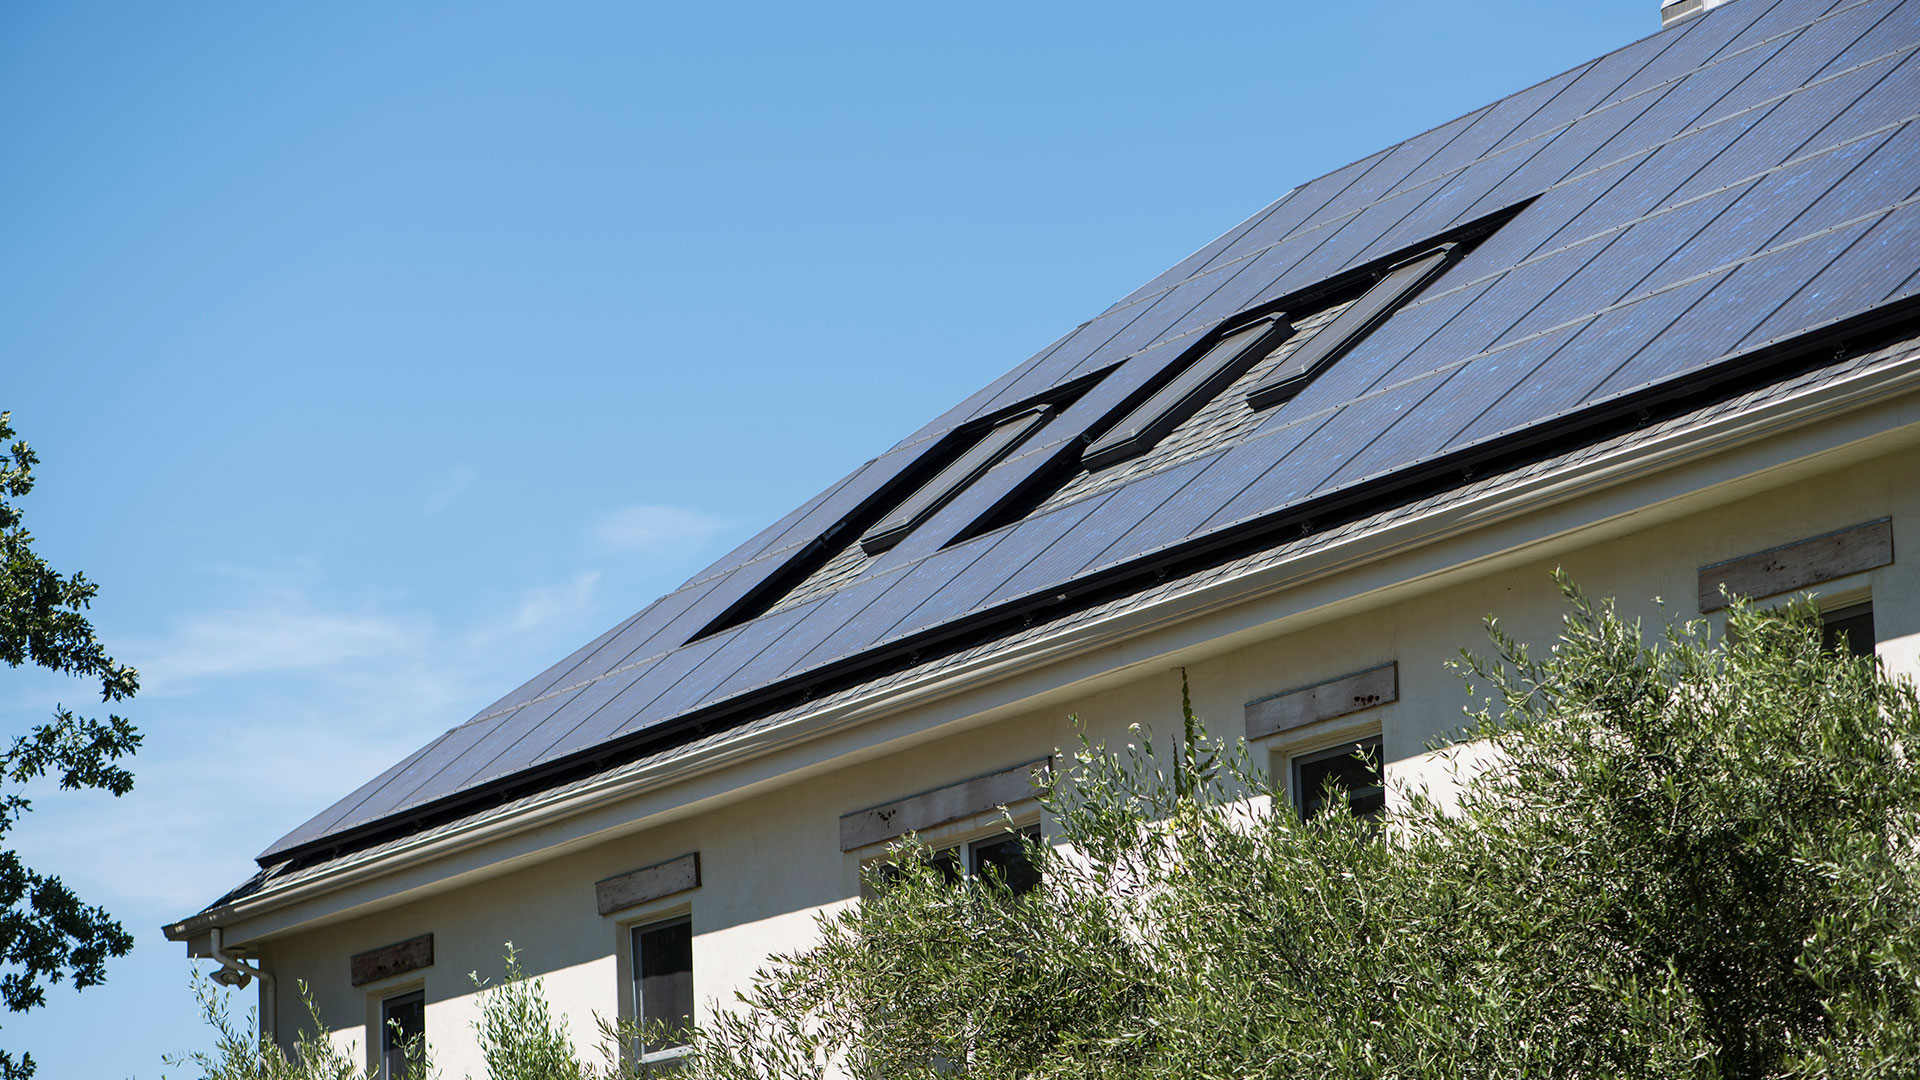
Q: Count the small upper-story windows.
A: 5